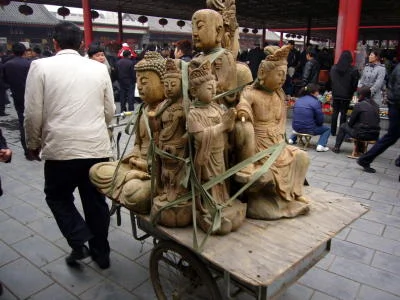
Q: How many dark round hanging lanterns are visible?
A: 12